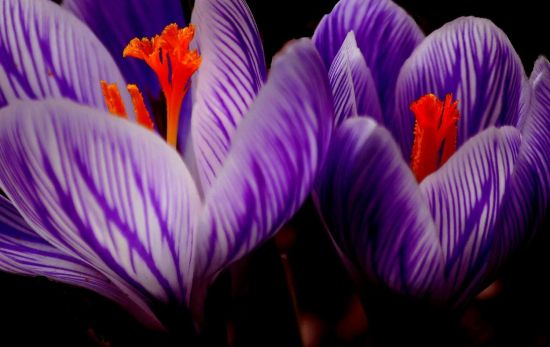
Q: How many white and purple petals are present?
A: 12